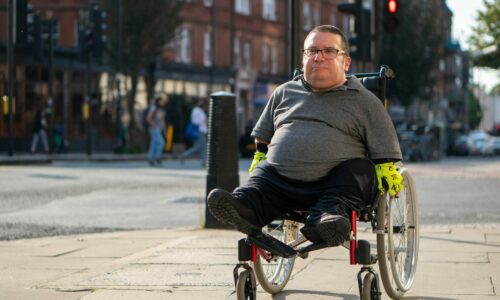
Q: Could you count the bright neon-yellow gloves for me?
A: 2